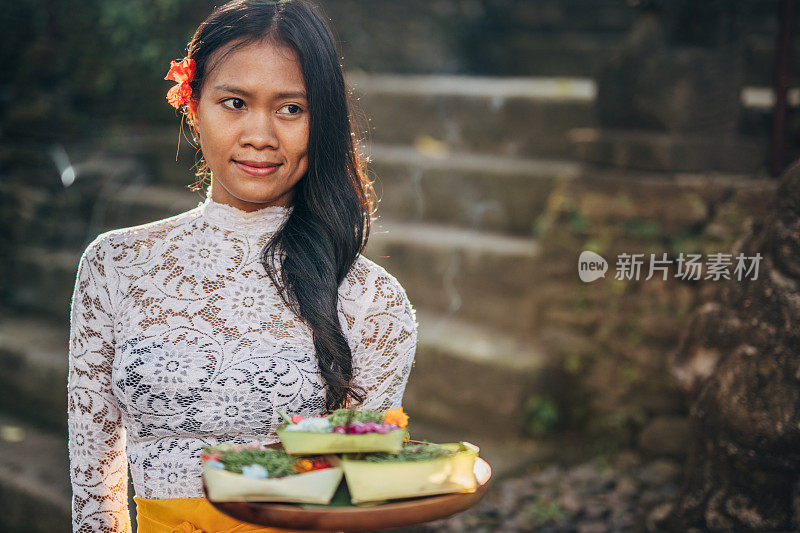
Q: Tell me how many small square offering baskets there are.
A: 3